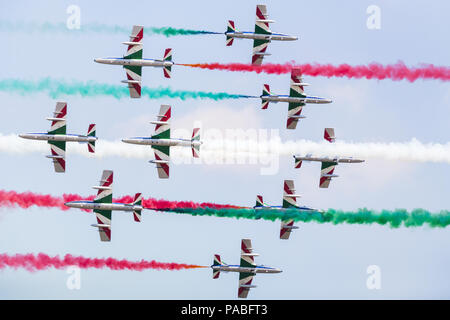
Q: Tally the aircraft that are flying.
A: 9